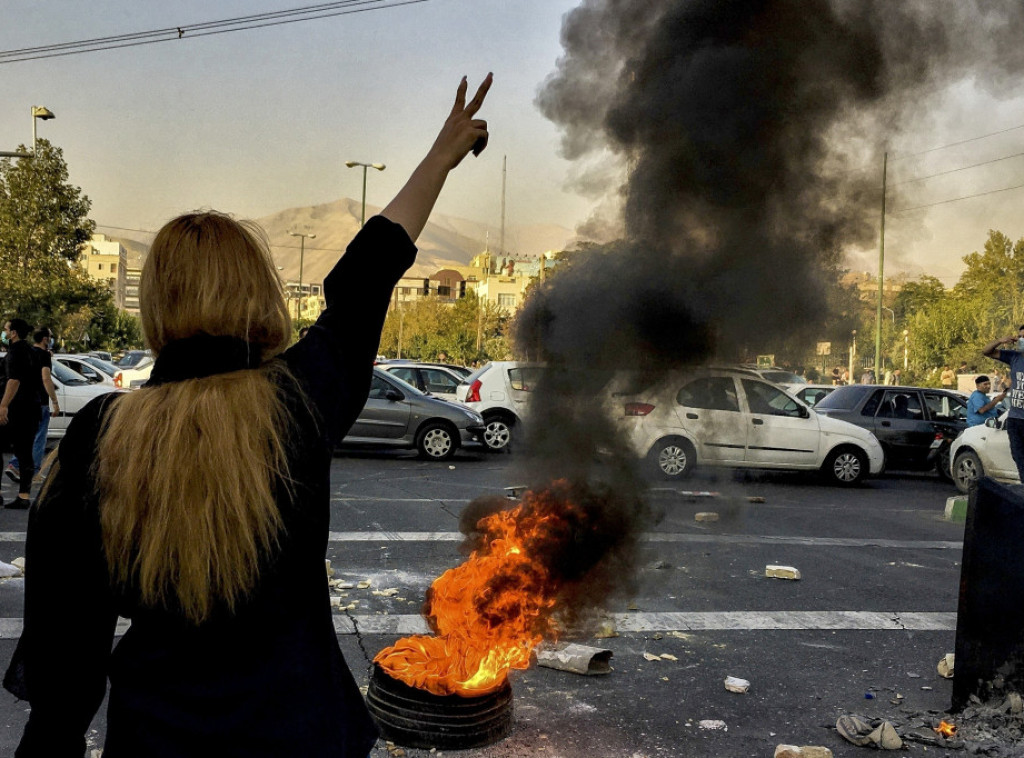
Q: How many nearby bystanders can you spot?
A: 4